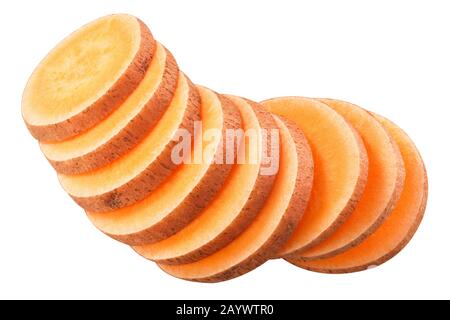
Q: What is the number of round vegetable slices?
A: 9